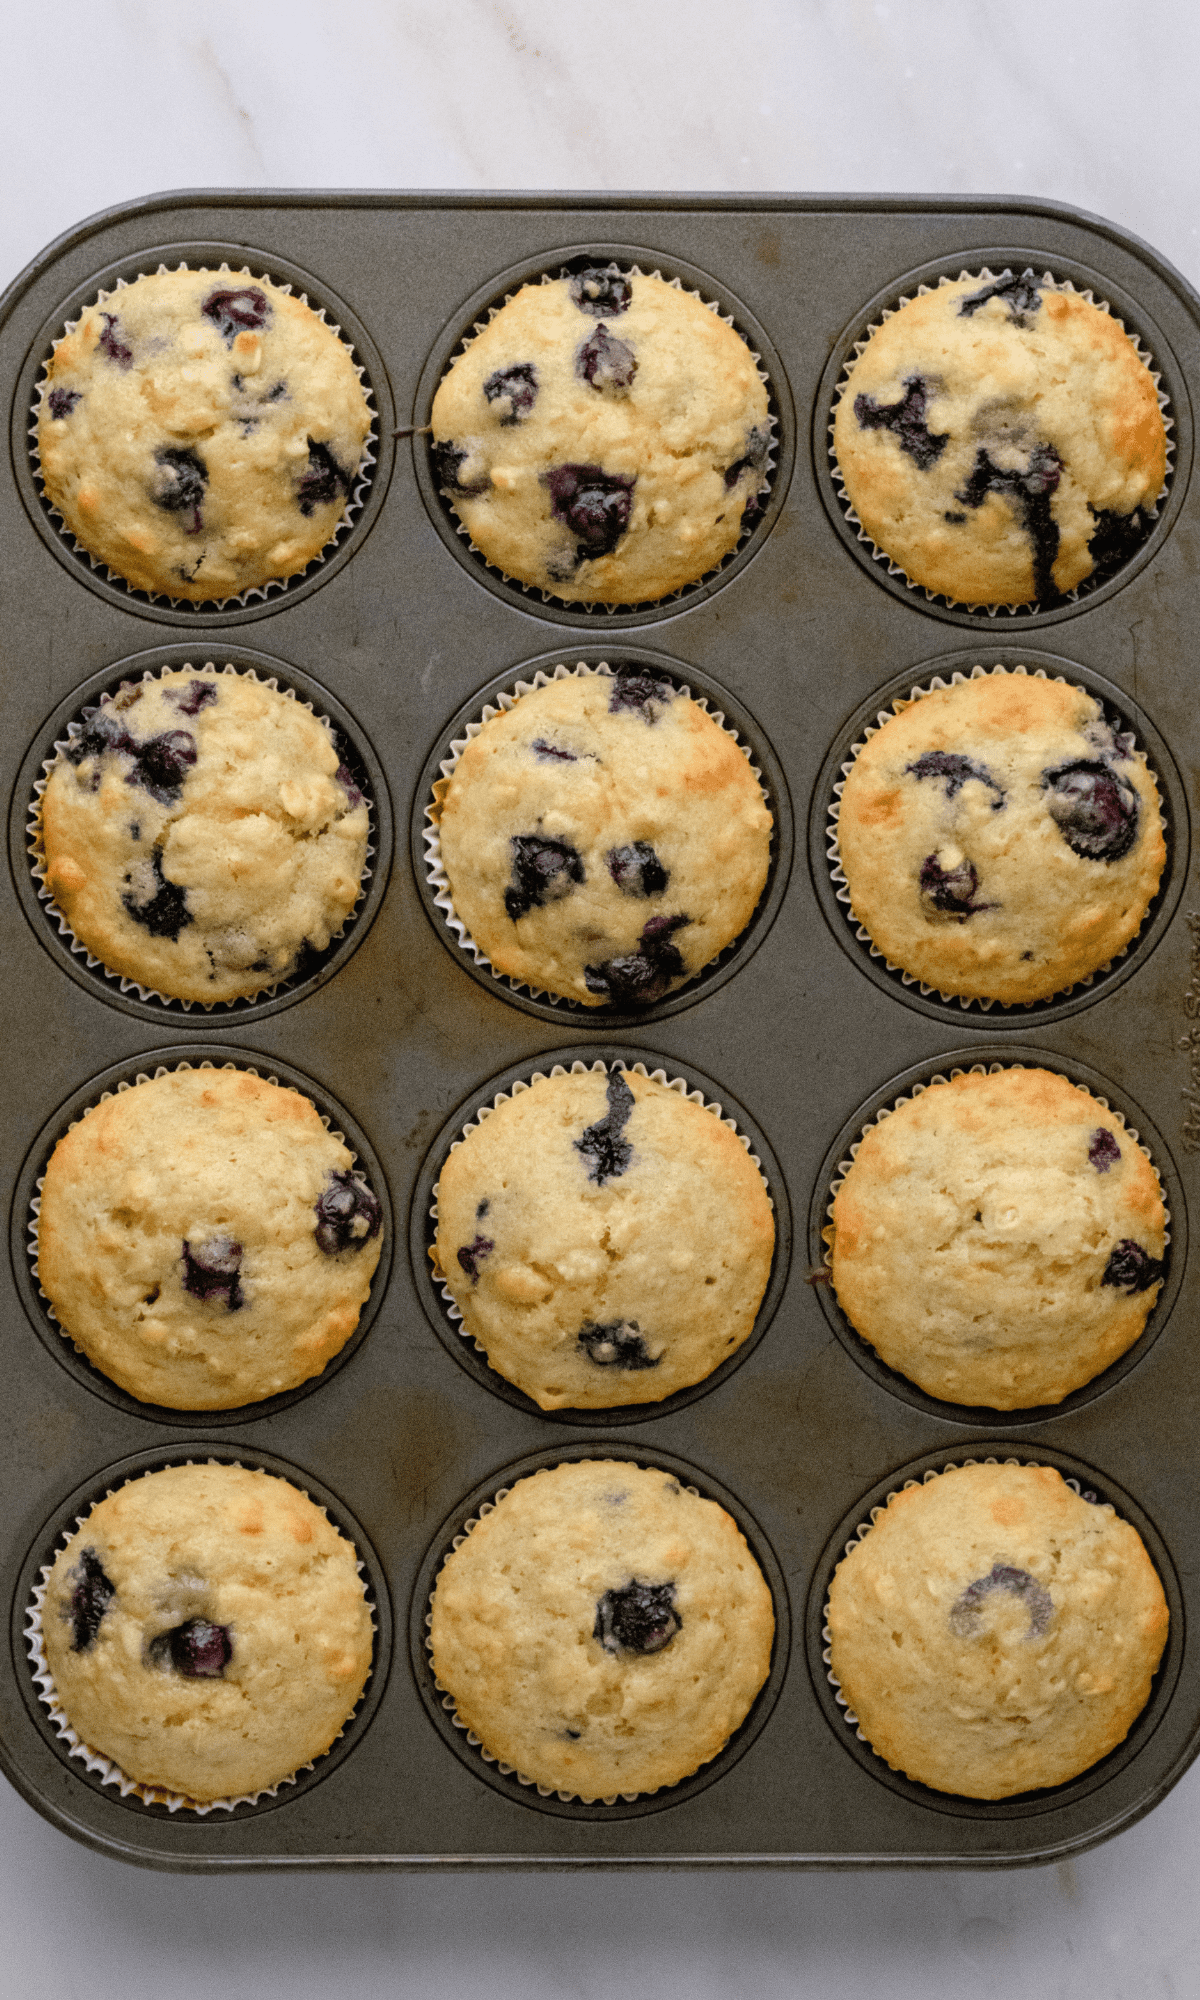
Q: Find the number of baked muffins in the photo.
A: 12